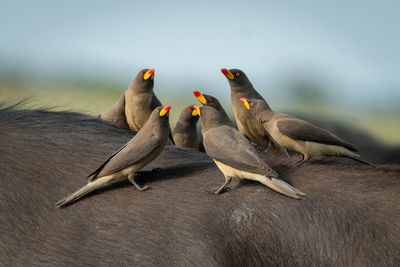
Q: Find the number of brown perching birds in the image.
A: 7